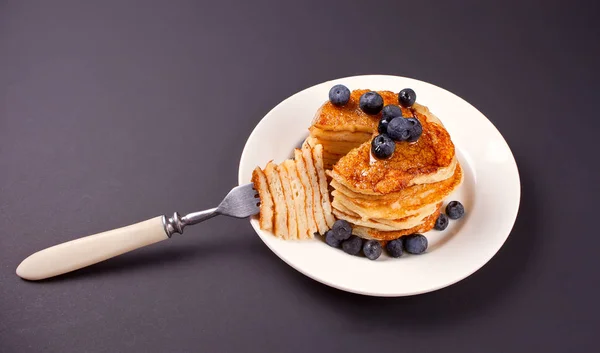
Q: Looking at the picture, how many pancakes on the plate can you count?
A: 7